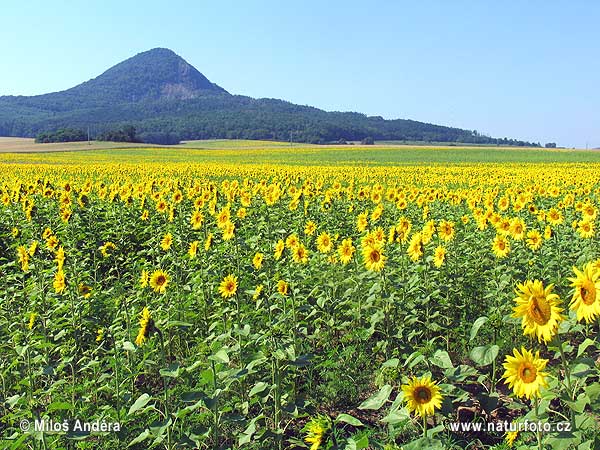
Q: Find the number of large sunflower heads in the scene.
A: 4